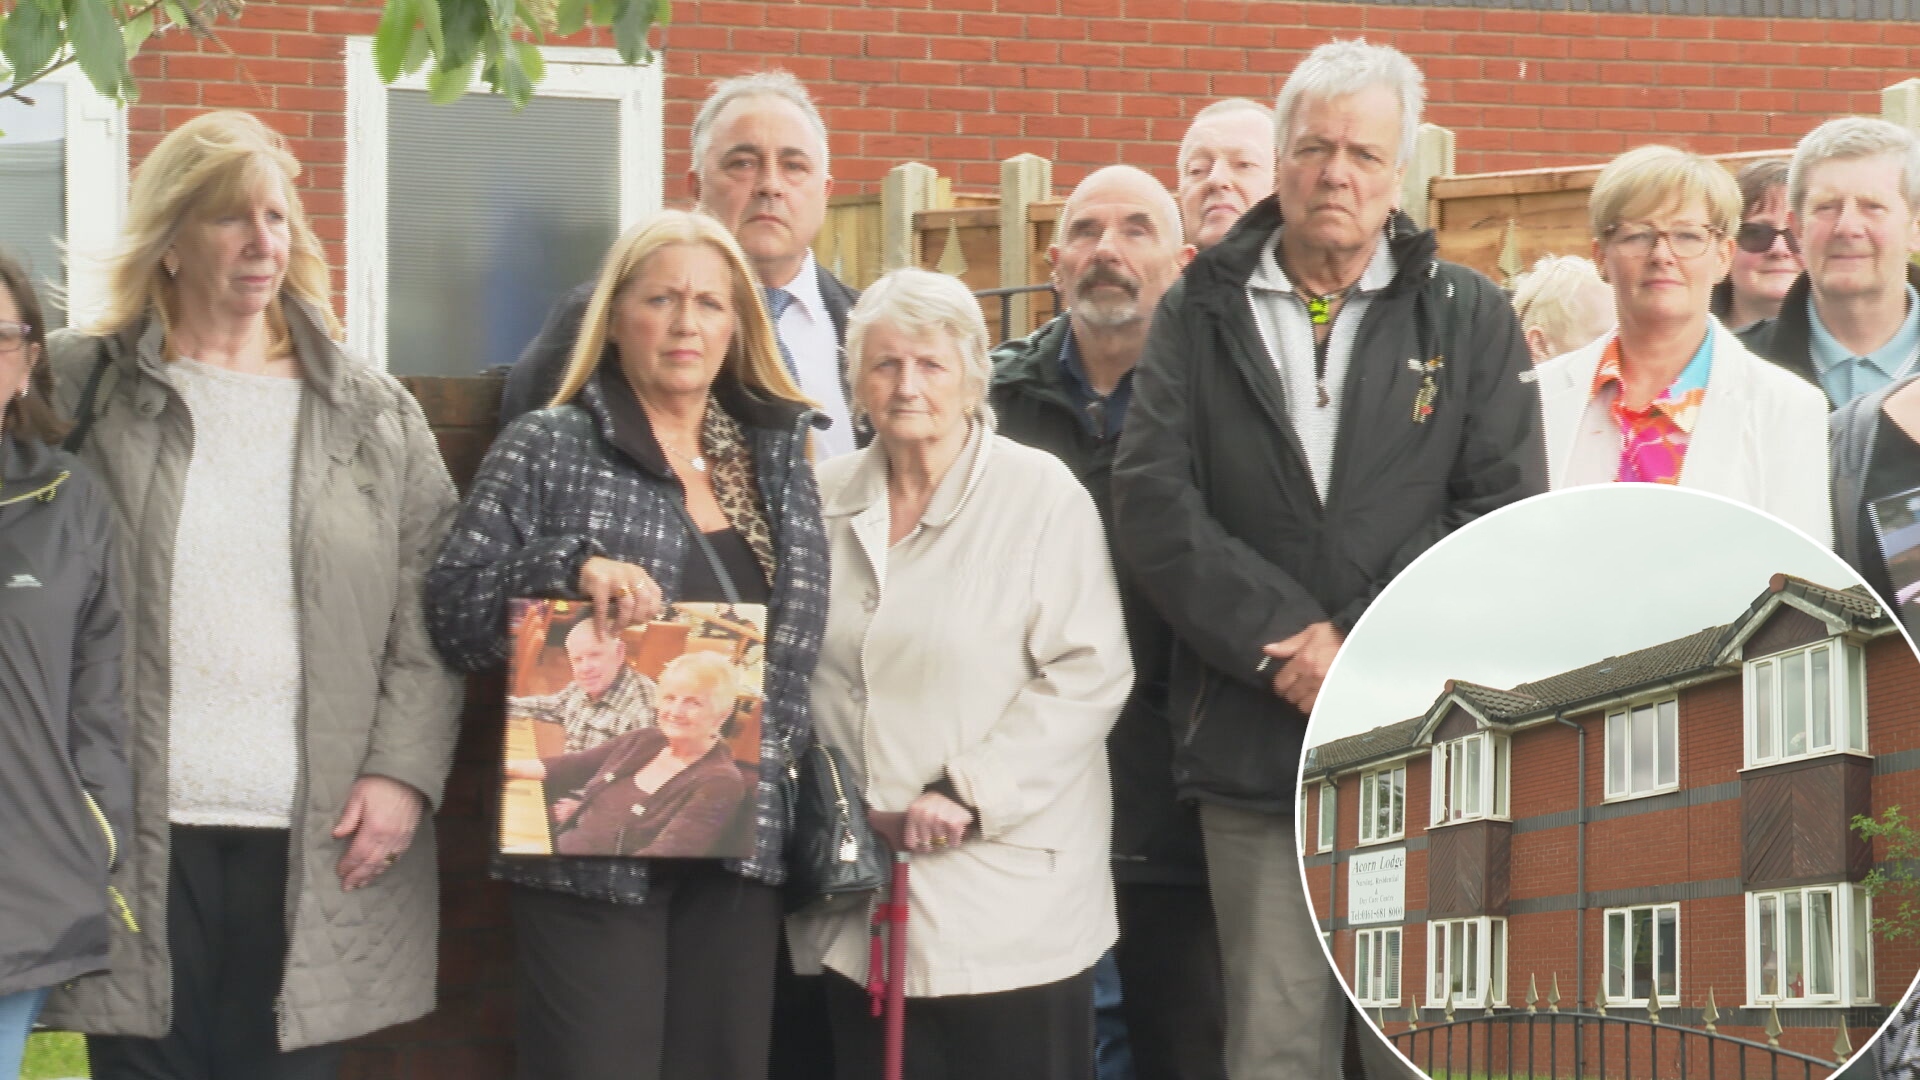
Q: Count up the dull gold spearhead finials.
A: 13